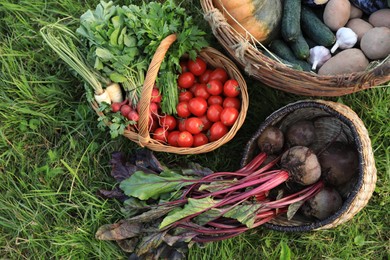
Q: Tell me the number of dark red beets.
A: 5